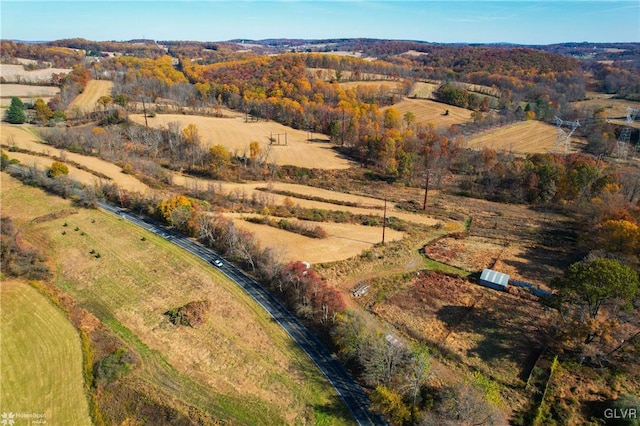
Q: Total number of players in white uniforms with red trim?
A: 0